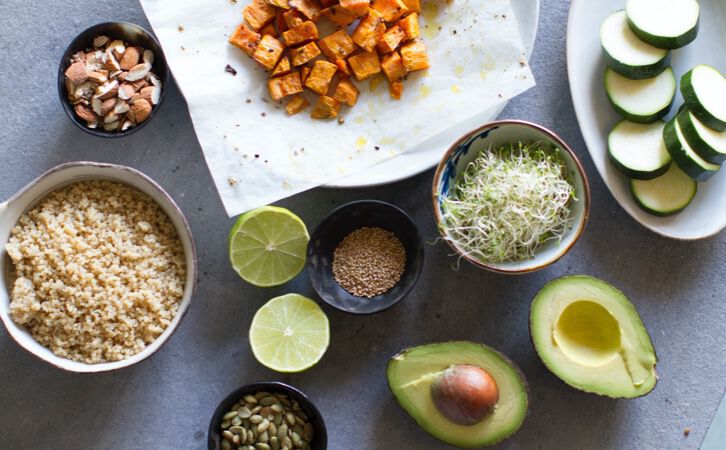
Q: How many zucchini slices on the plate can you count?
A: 8